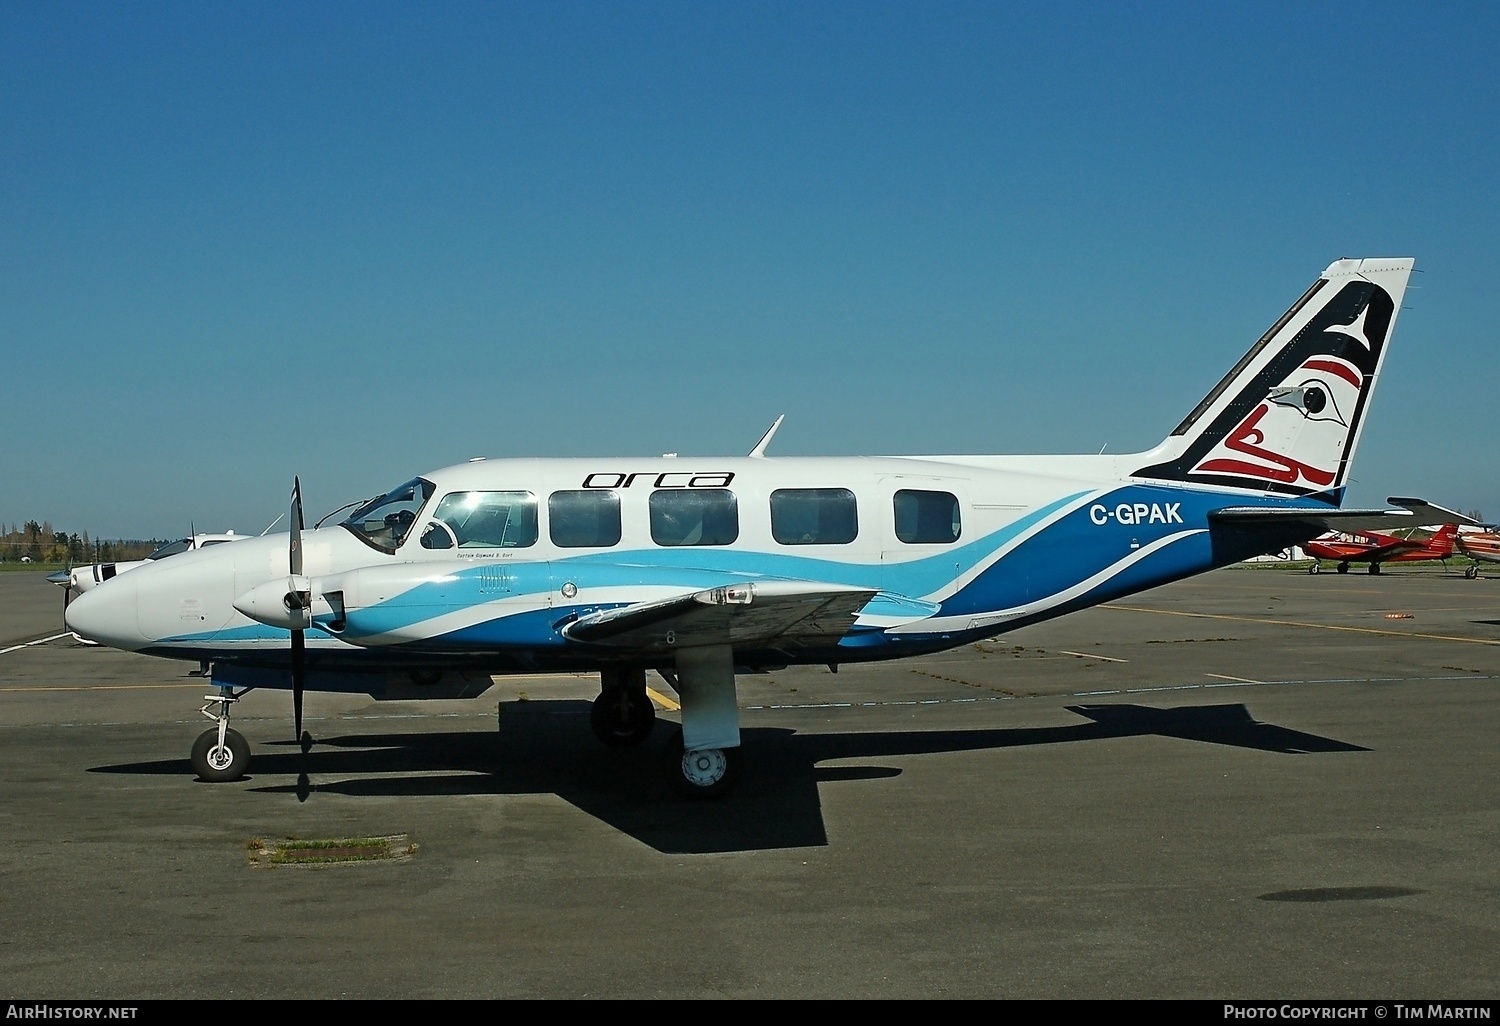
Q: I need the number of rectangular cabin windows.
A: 4